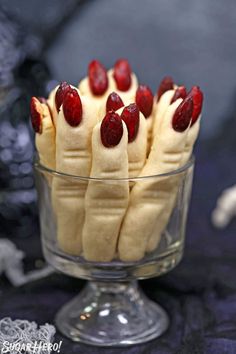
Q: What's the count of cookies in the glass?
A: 13